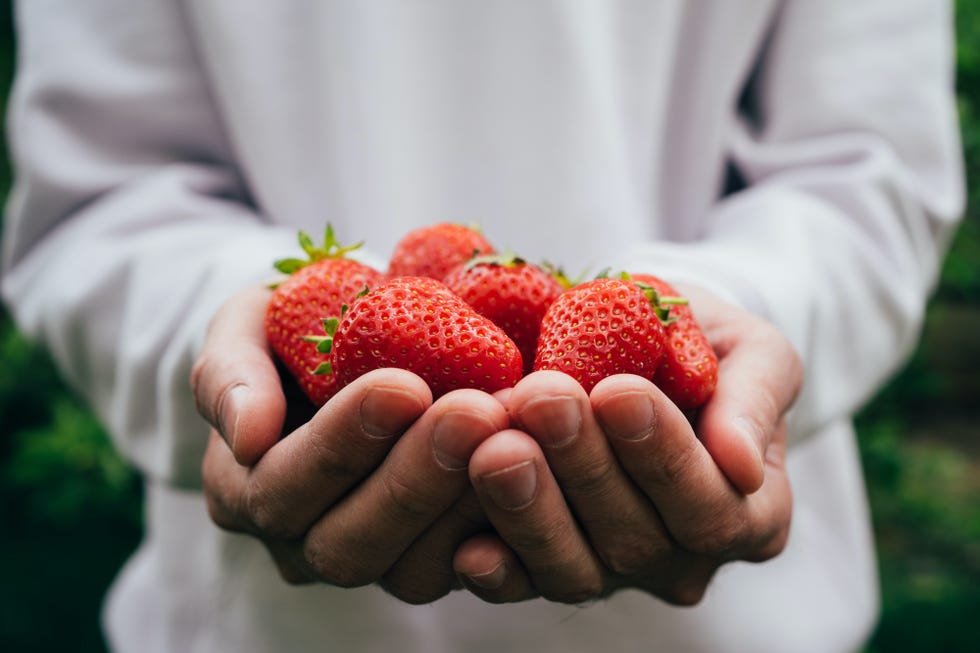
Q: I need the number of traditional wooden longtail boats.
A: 0